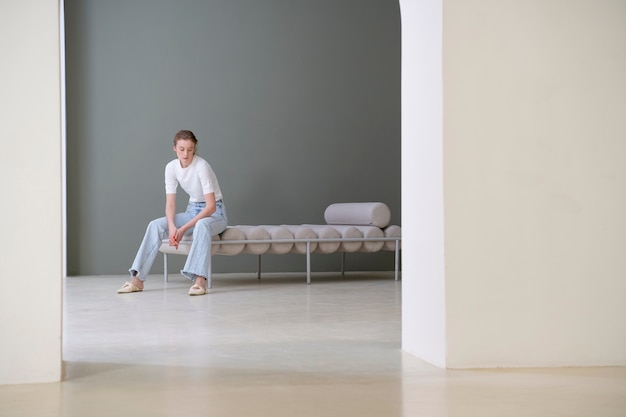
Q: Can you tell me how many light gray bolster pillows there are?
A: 1